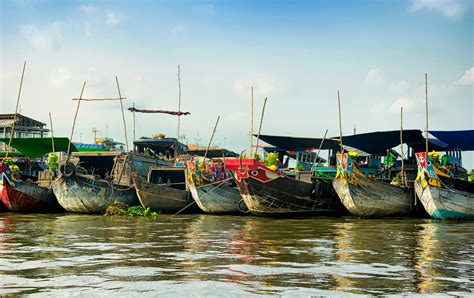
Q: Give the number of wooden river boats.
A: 7